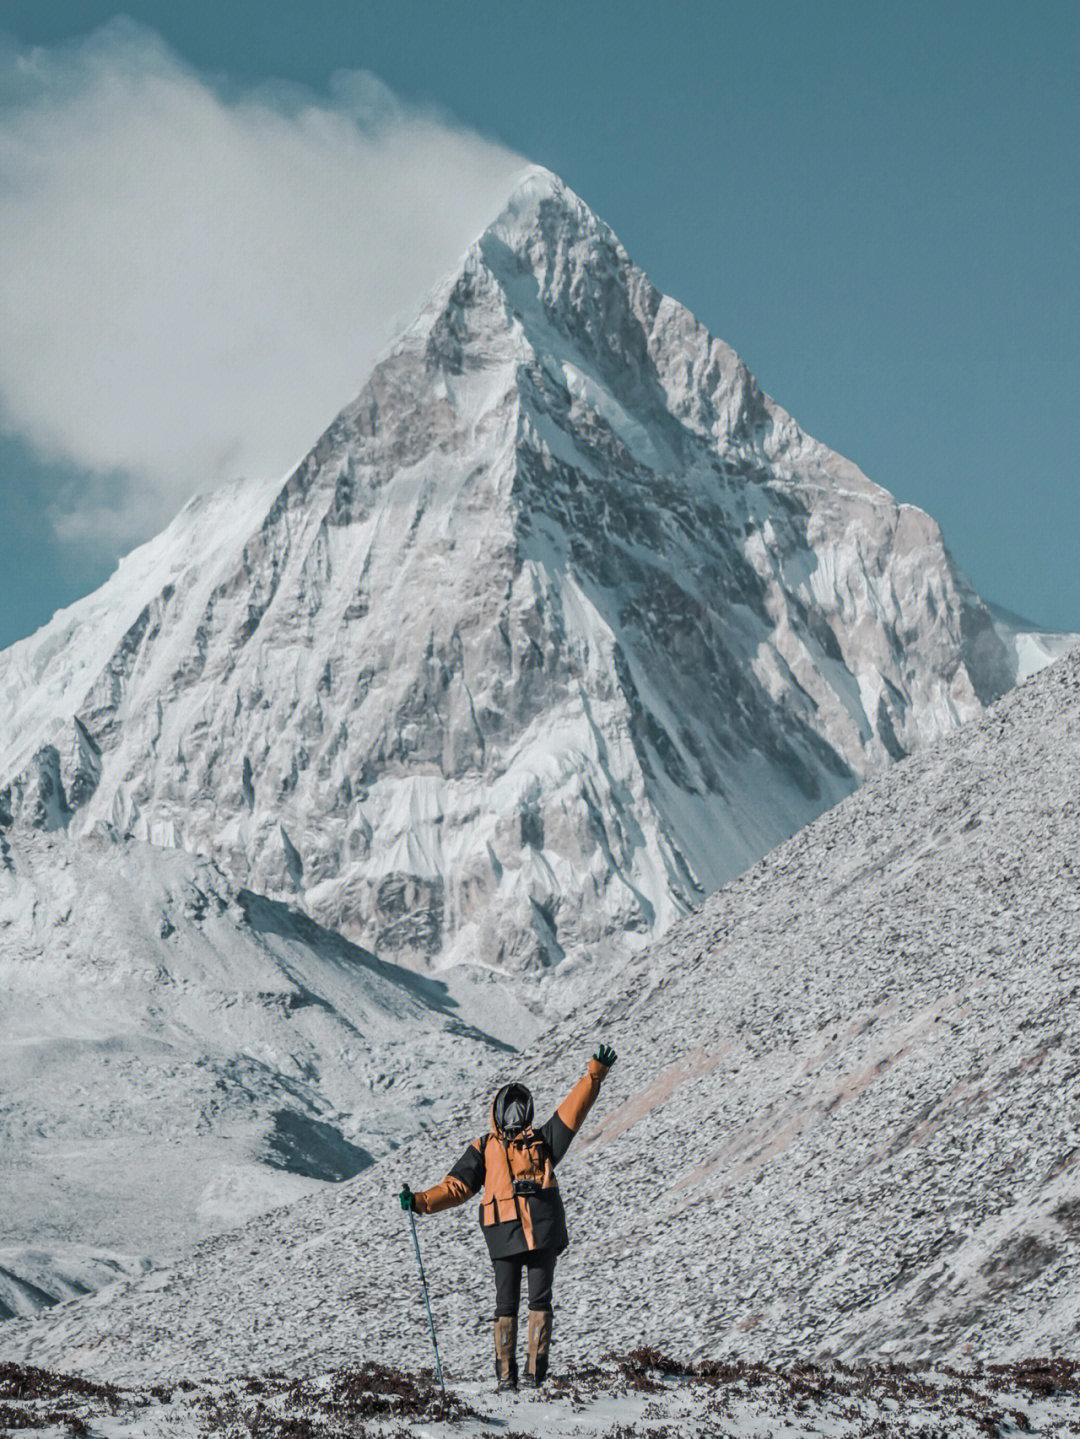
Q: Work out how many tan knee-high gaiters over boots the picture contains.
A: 2